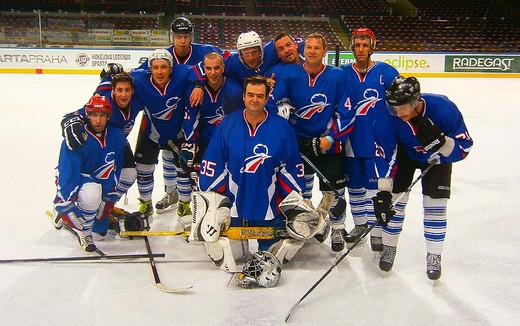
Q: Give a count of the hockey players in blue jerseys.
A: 11